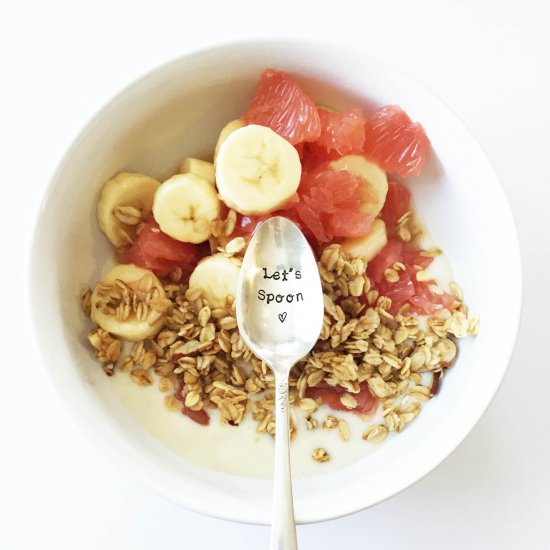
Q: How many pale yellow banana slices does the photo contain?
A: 9